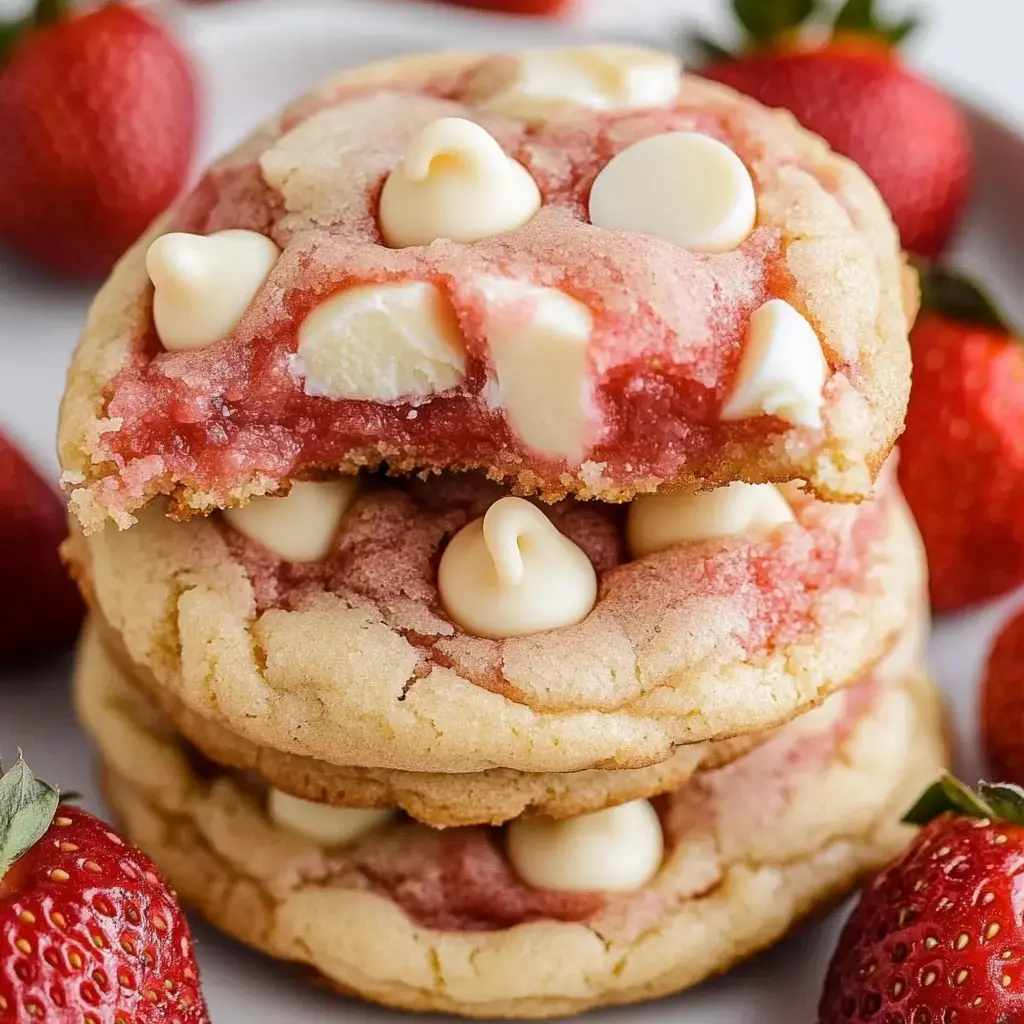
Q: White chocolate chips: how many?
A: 12